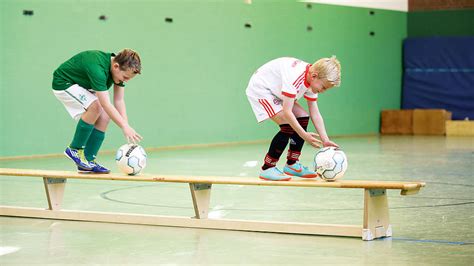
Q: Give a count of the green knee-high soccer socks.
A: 2